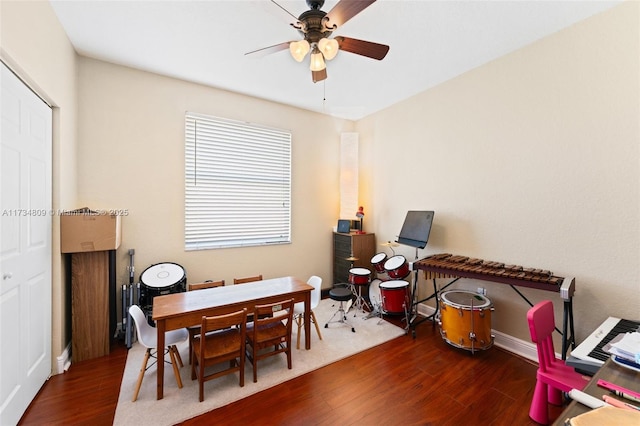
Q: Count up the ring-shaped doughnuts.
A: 0